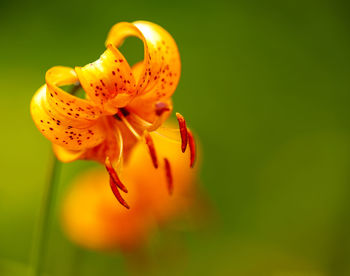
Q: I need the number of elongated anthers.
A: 6